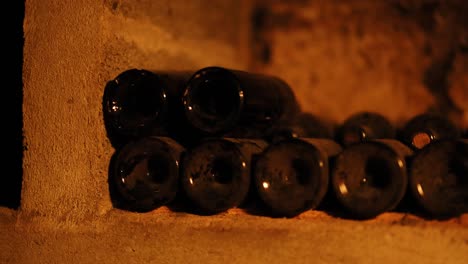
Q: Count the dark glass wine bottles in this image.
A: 10